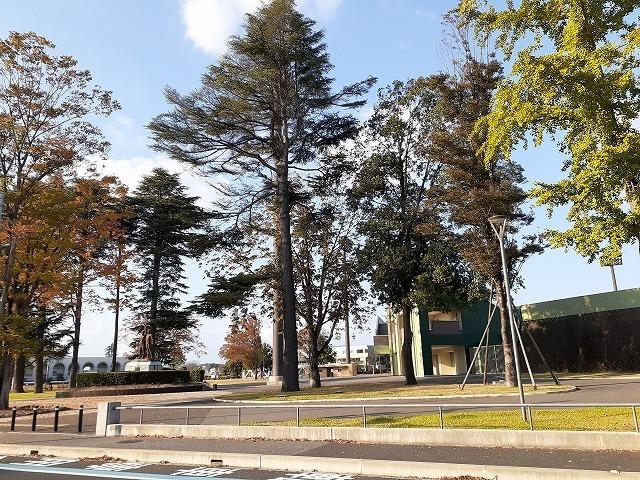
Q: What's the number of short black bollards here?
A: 4